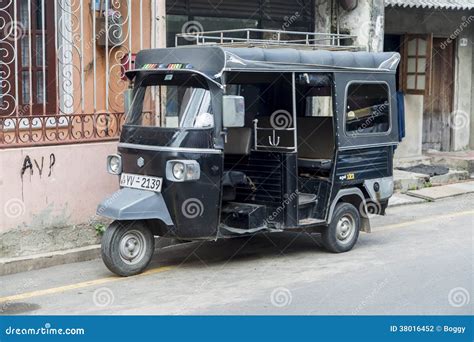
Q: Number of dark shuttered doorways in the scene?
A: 1